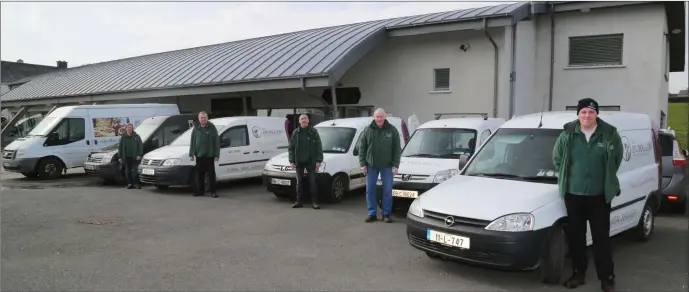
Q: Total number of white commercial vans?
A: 5